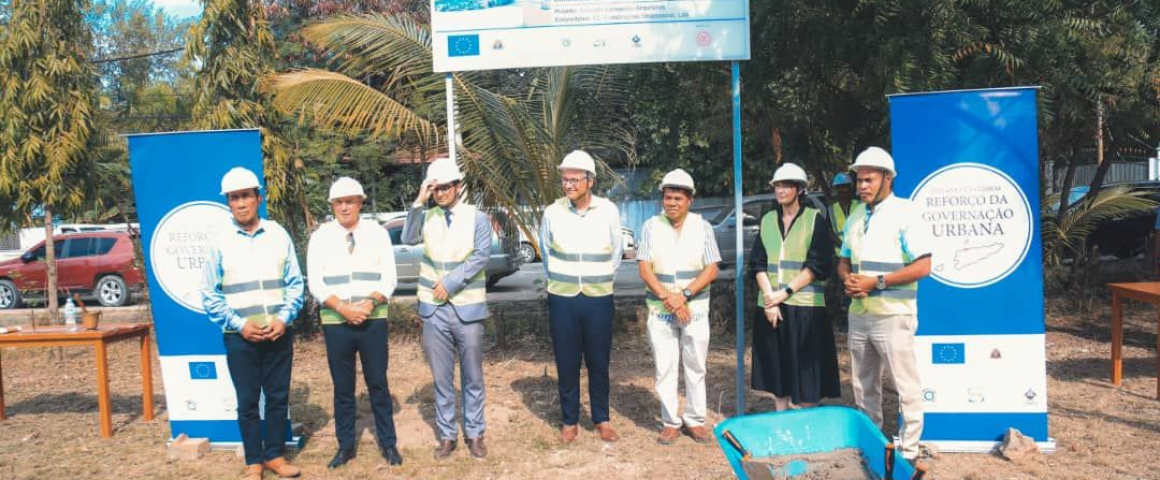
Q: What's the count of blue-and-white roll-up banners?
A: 2